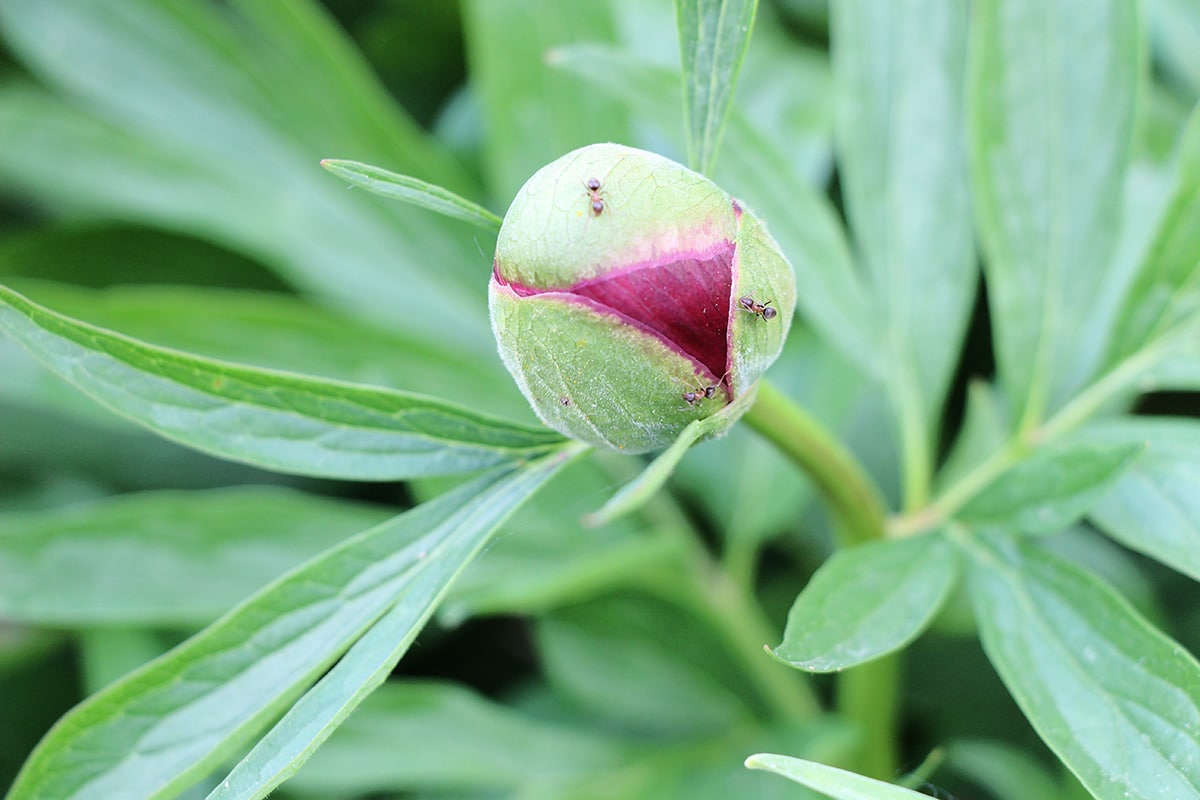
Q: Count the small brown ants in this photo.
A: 3